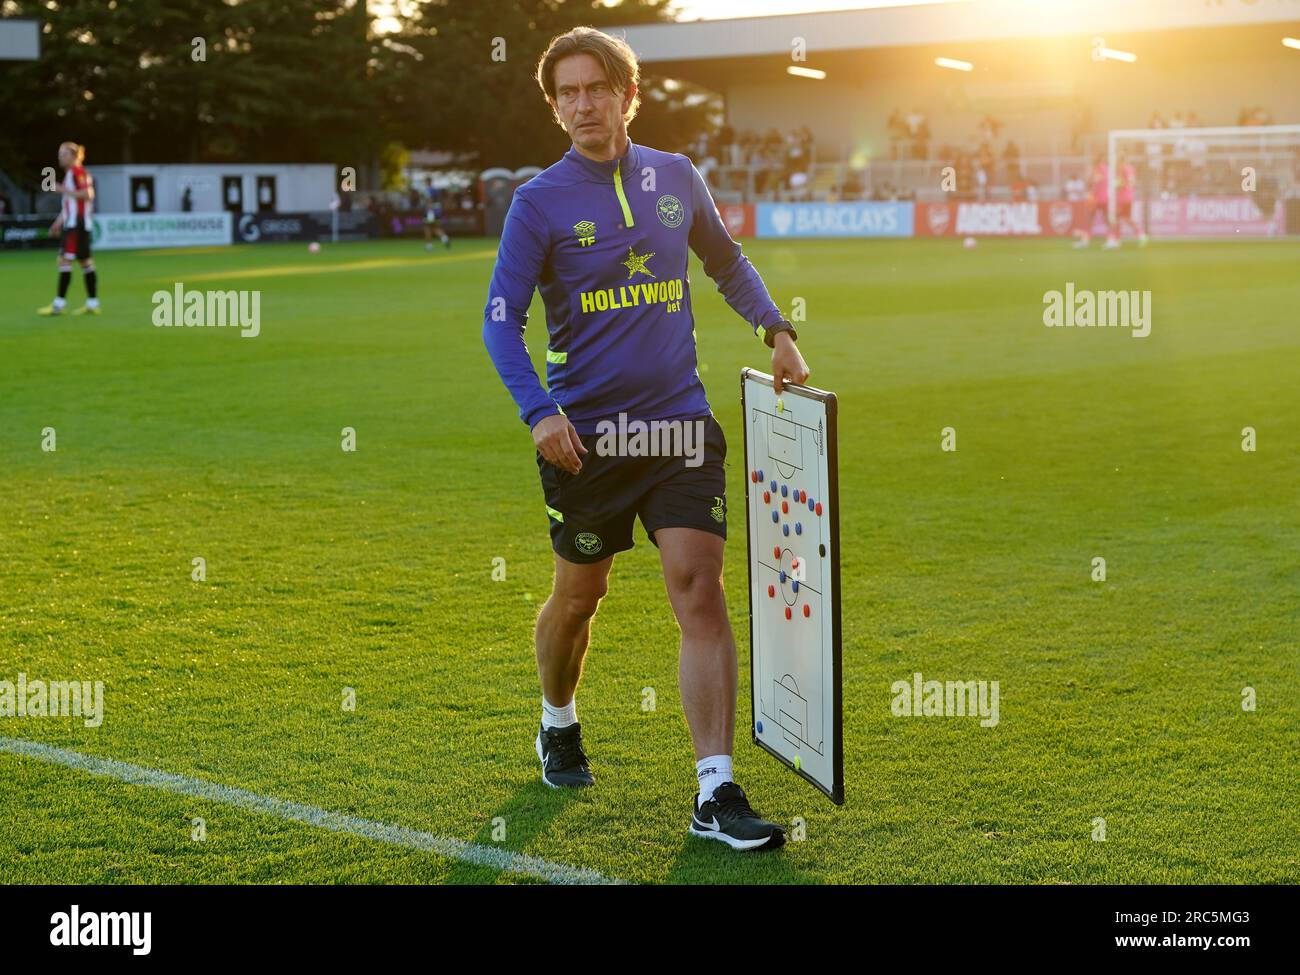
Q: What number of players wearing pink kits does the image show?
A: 2